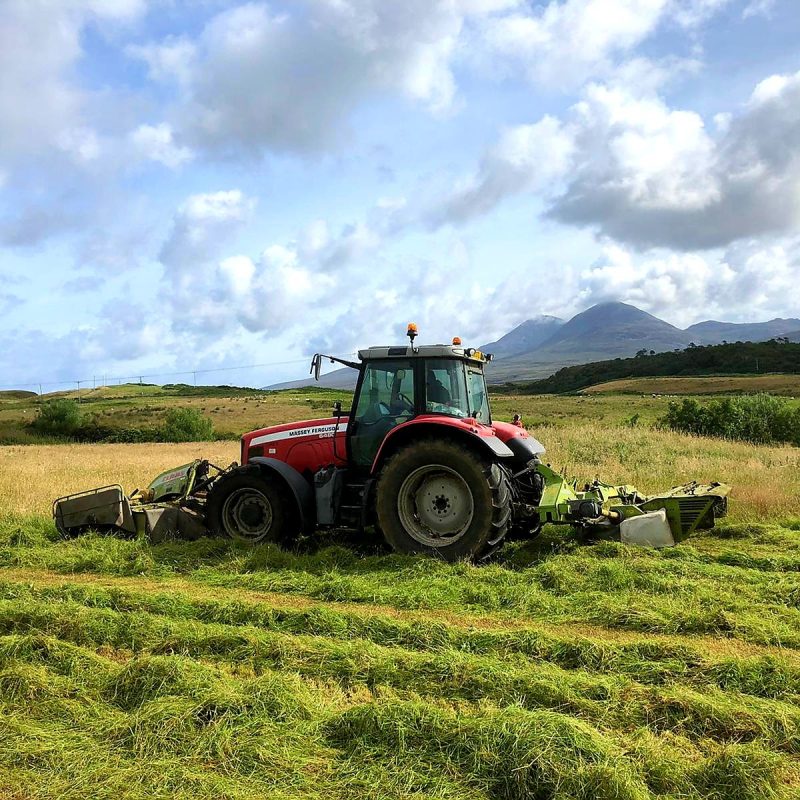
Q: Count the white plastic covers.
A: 1